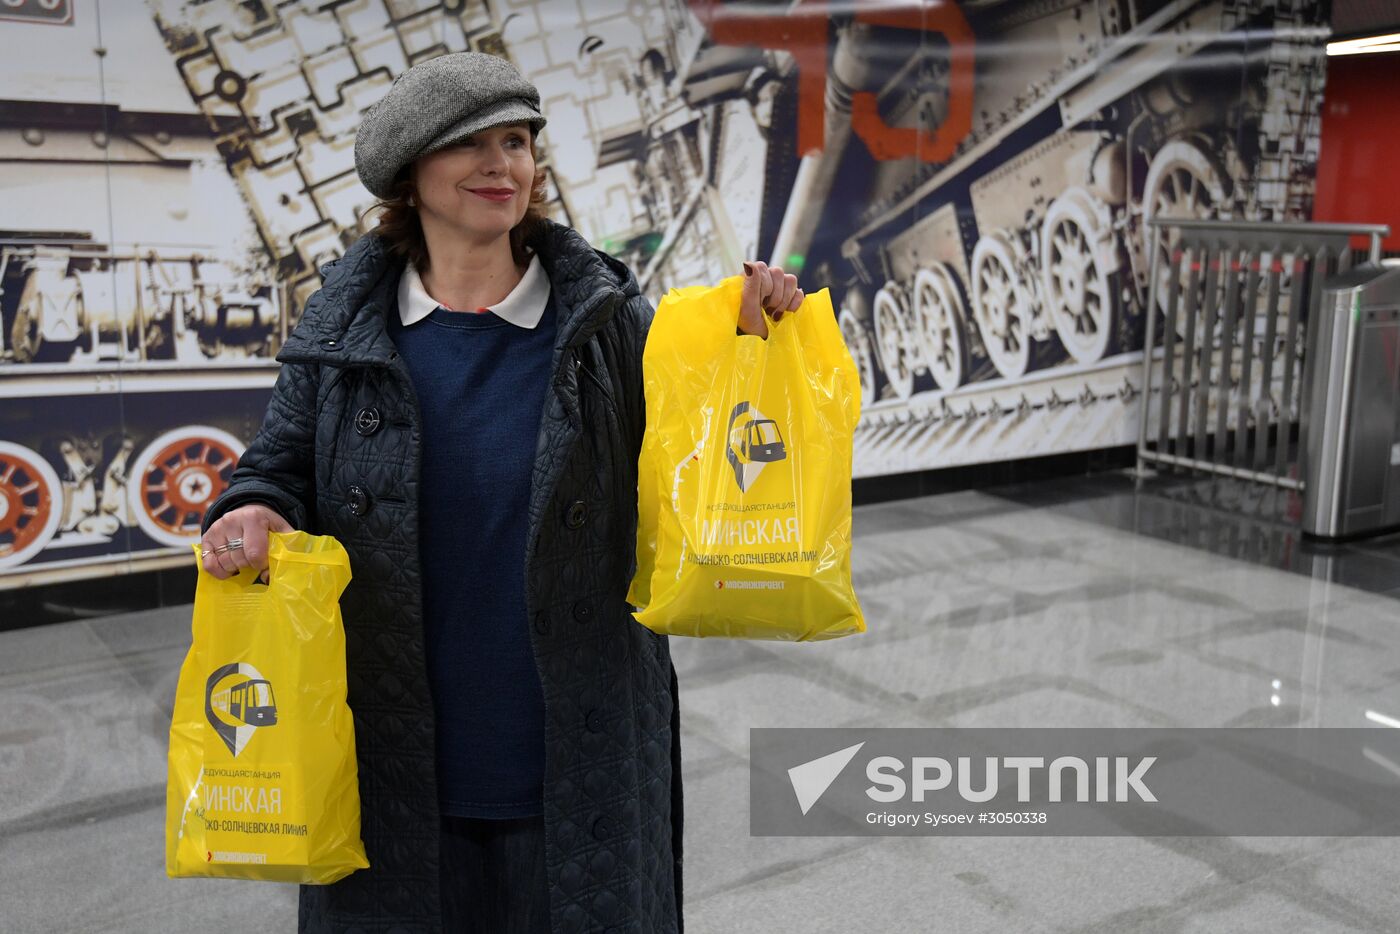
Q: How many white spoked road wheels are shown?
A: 6